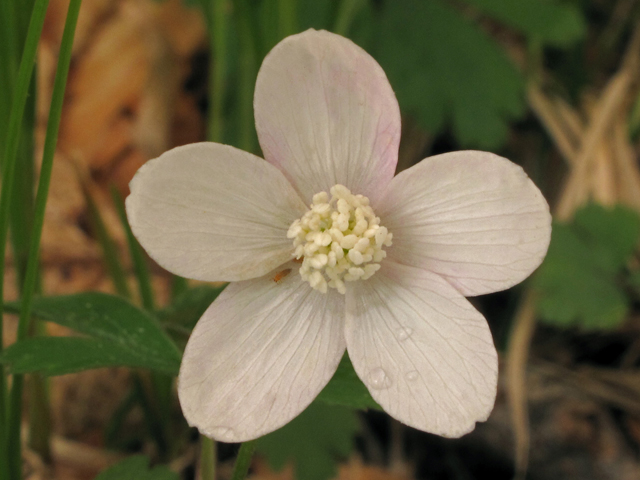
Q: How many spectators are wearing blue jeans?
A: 0